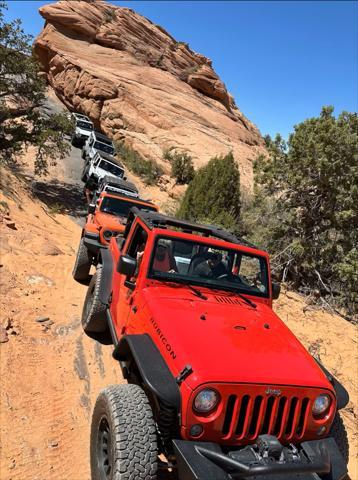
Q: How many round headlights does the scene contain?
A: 3